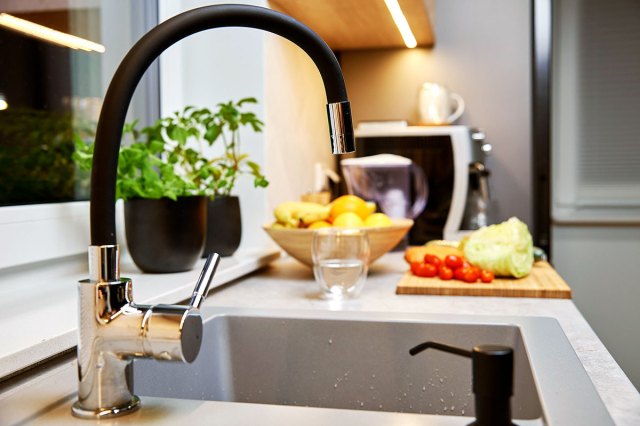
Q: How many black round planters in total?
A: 2